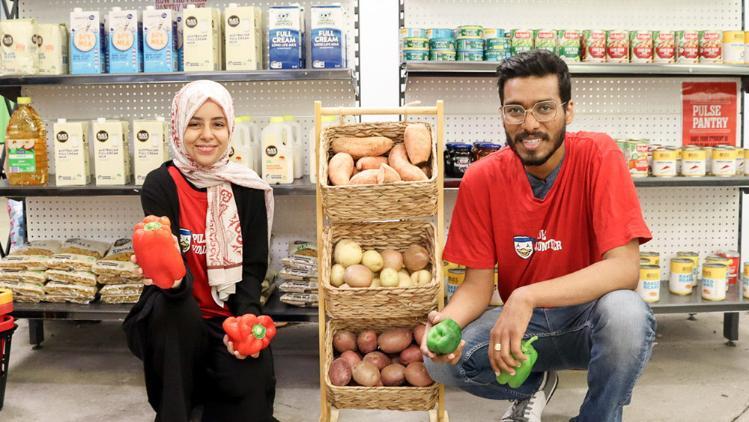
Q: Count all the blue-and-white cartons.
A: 5